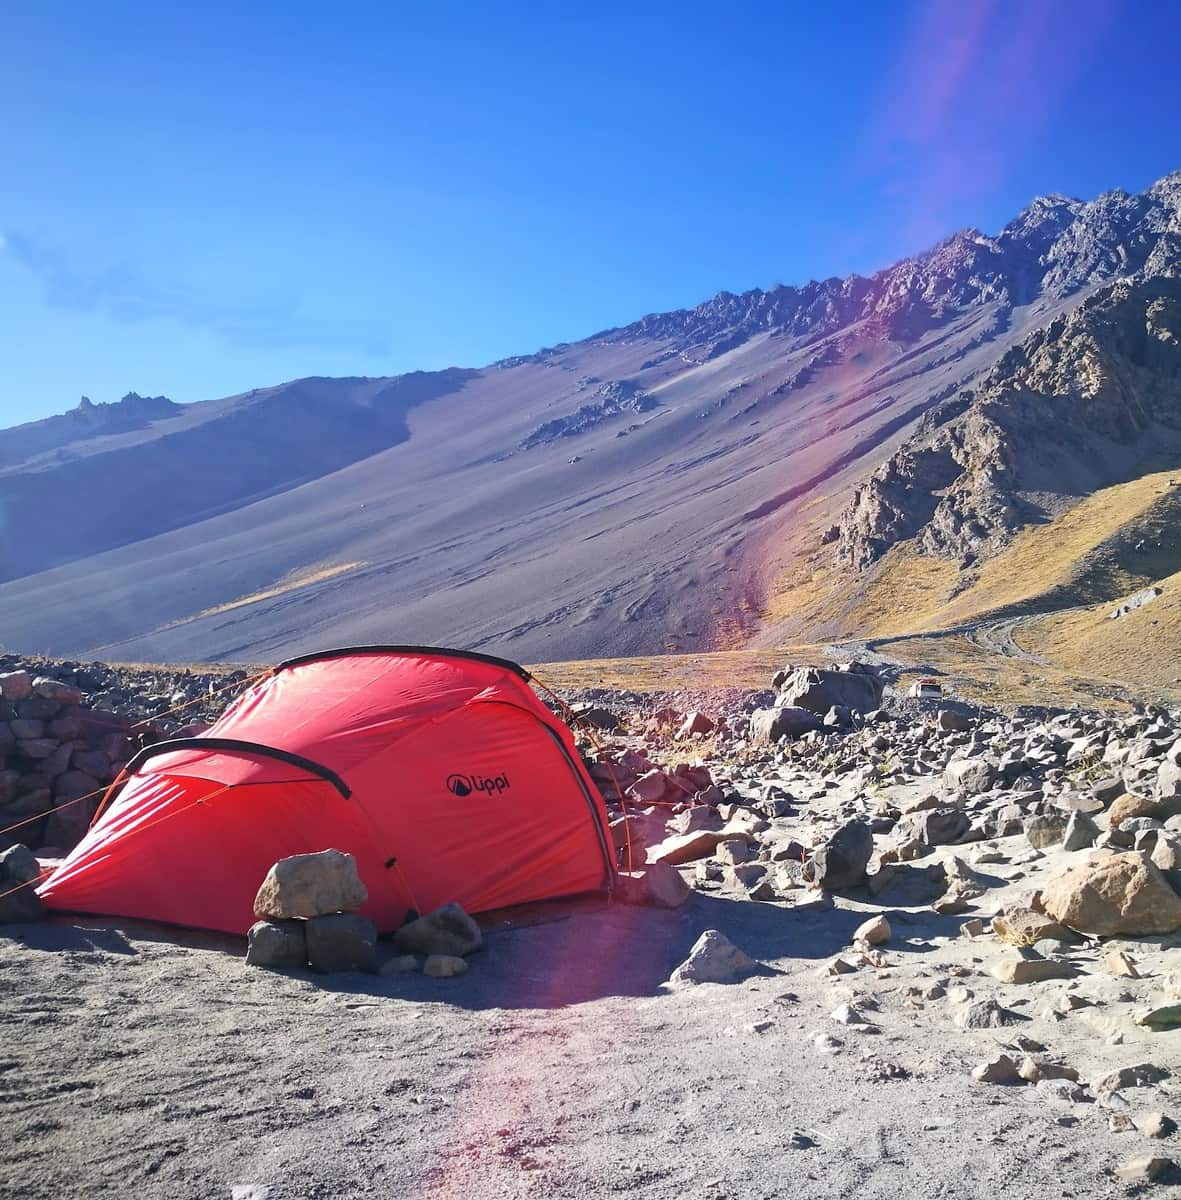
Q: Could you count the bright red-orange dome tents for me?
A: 1